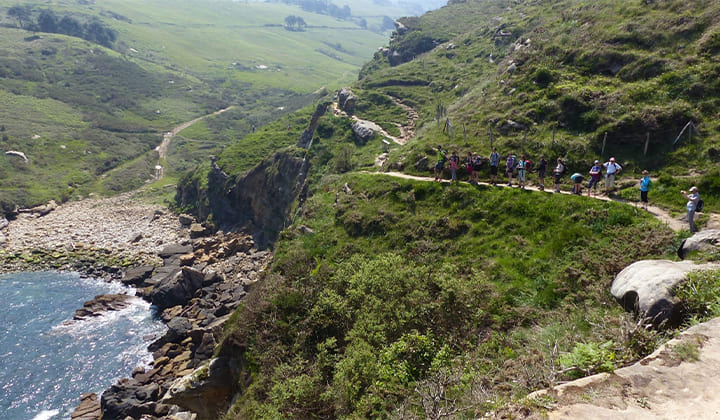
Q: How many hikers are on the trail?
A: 14